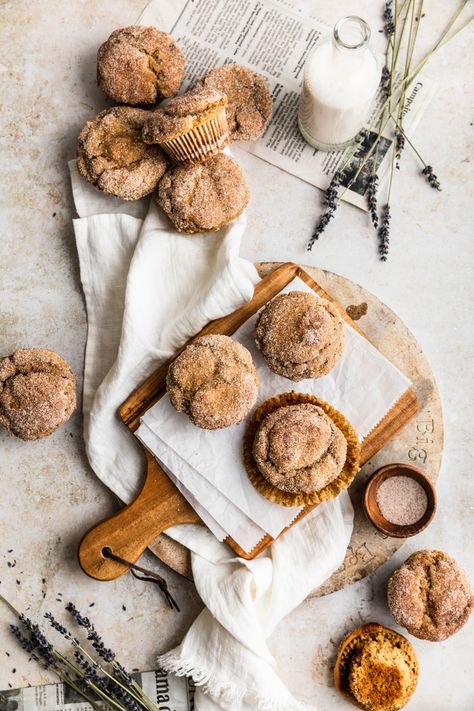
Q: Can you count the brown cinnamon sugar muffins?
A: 11